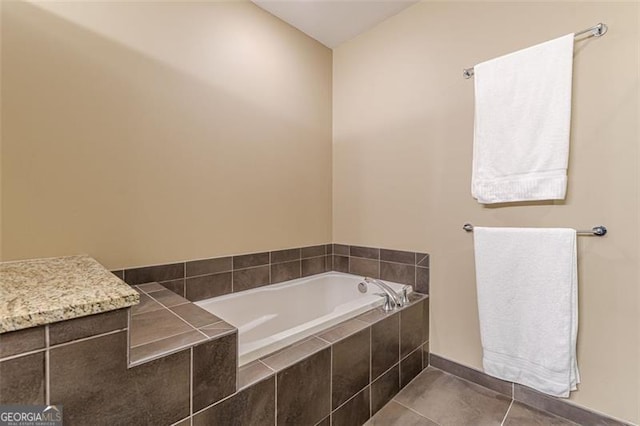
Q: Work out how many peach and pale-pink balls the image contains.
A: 0